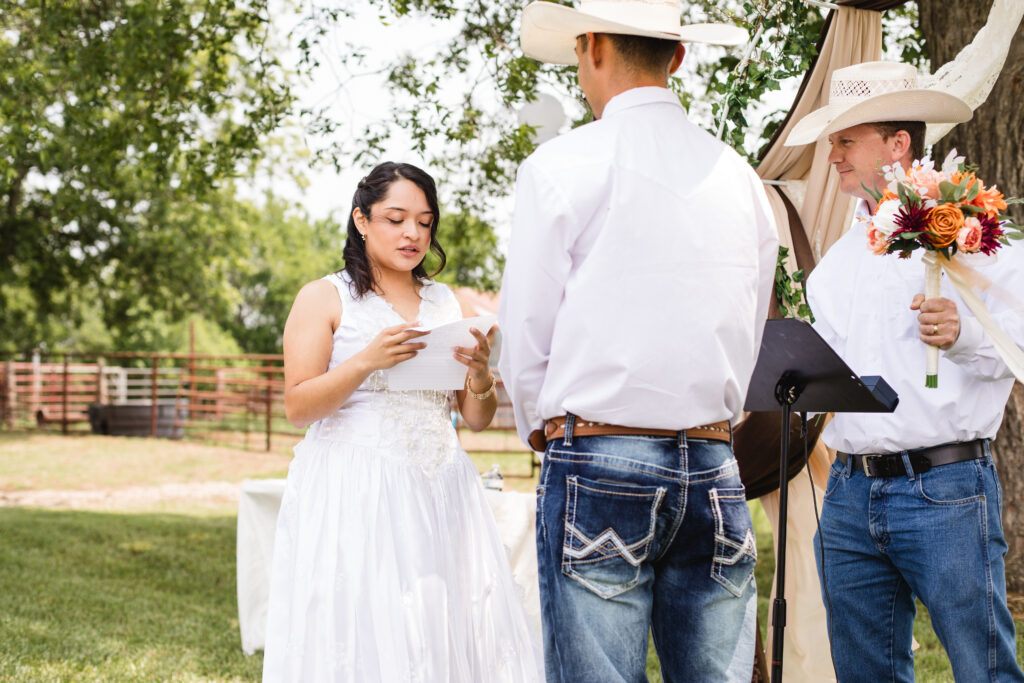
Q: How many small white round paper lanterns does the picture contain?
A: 1